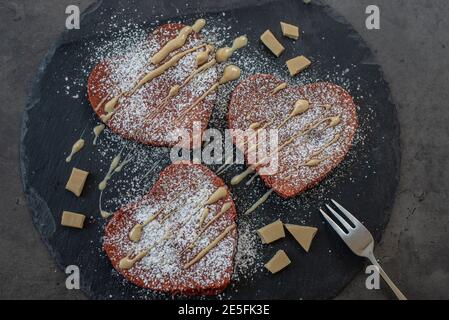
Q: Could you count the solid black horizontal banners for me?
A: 1